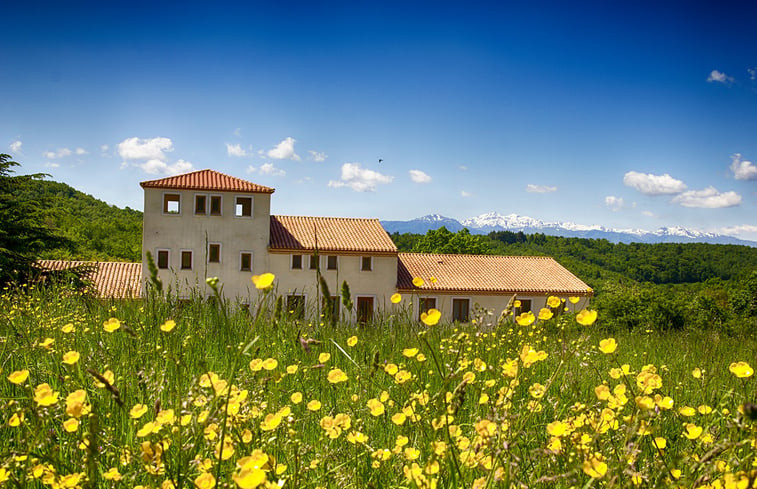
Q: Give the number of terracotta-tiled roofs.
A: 4